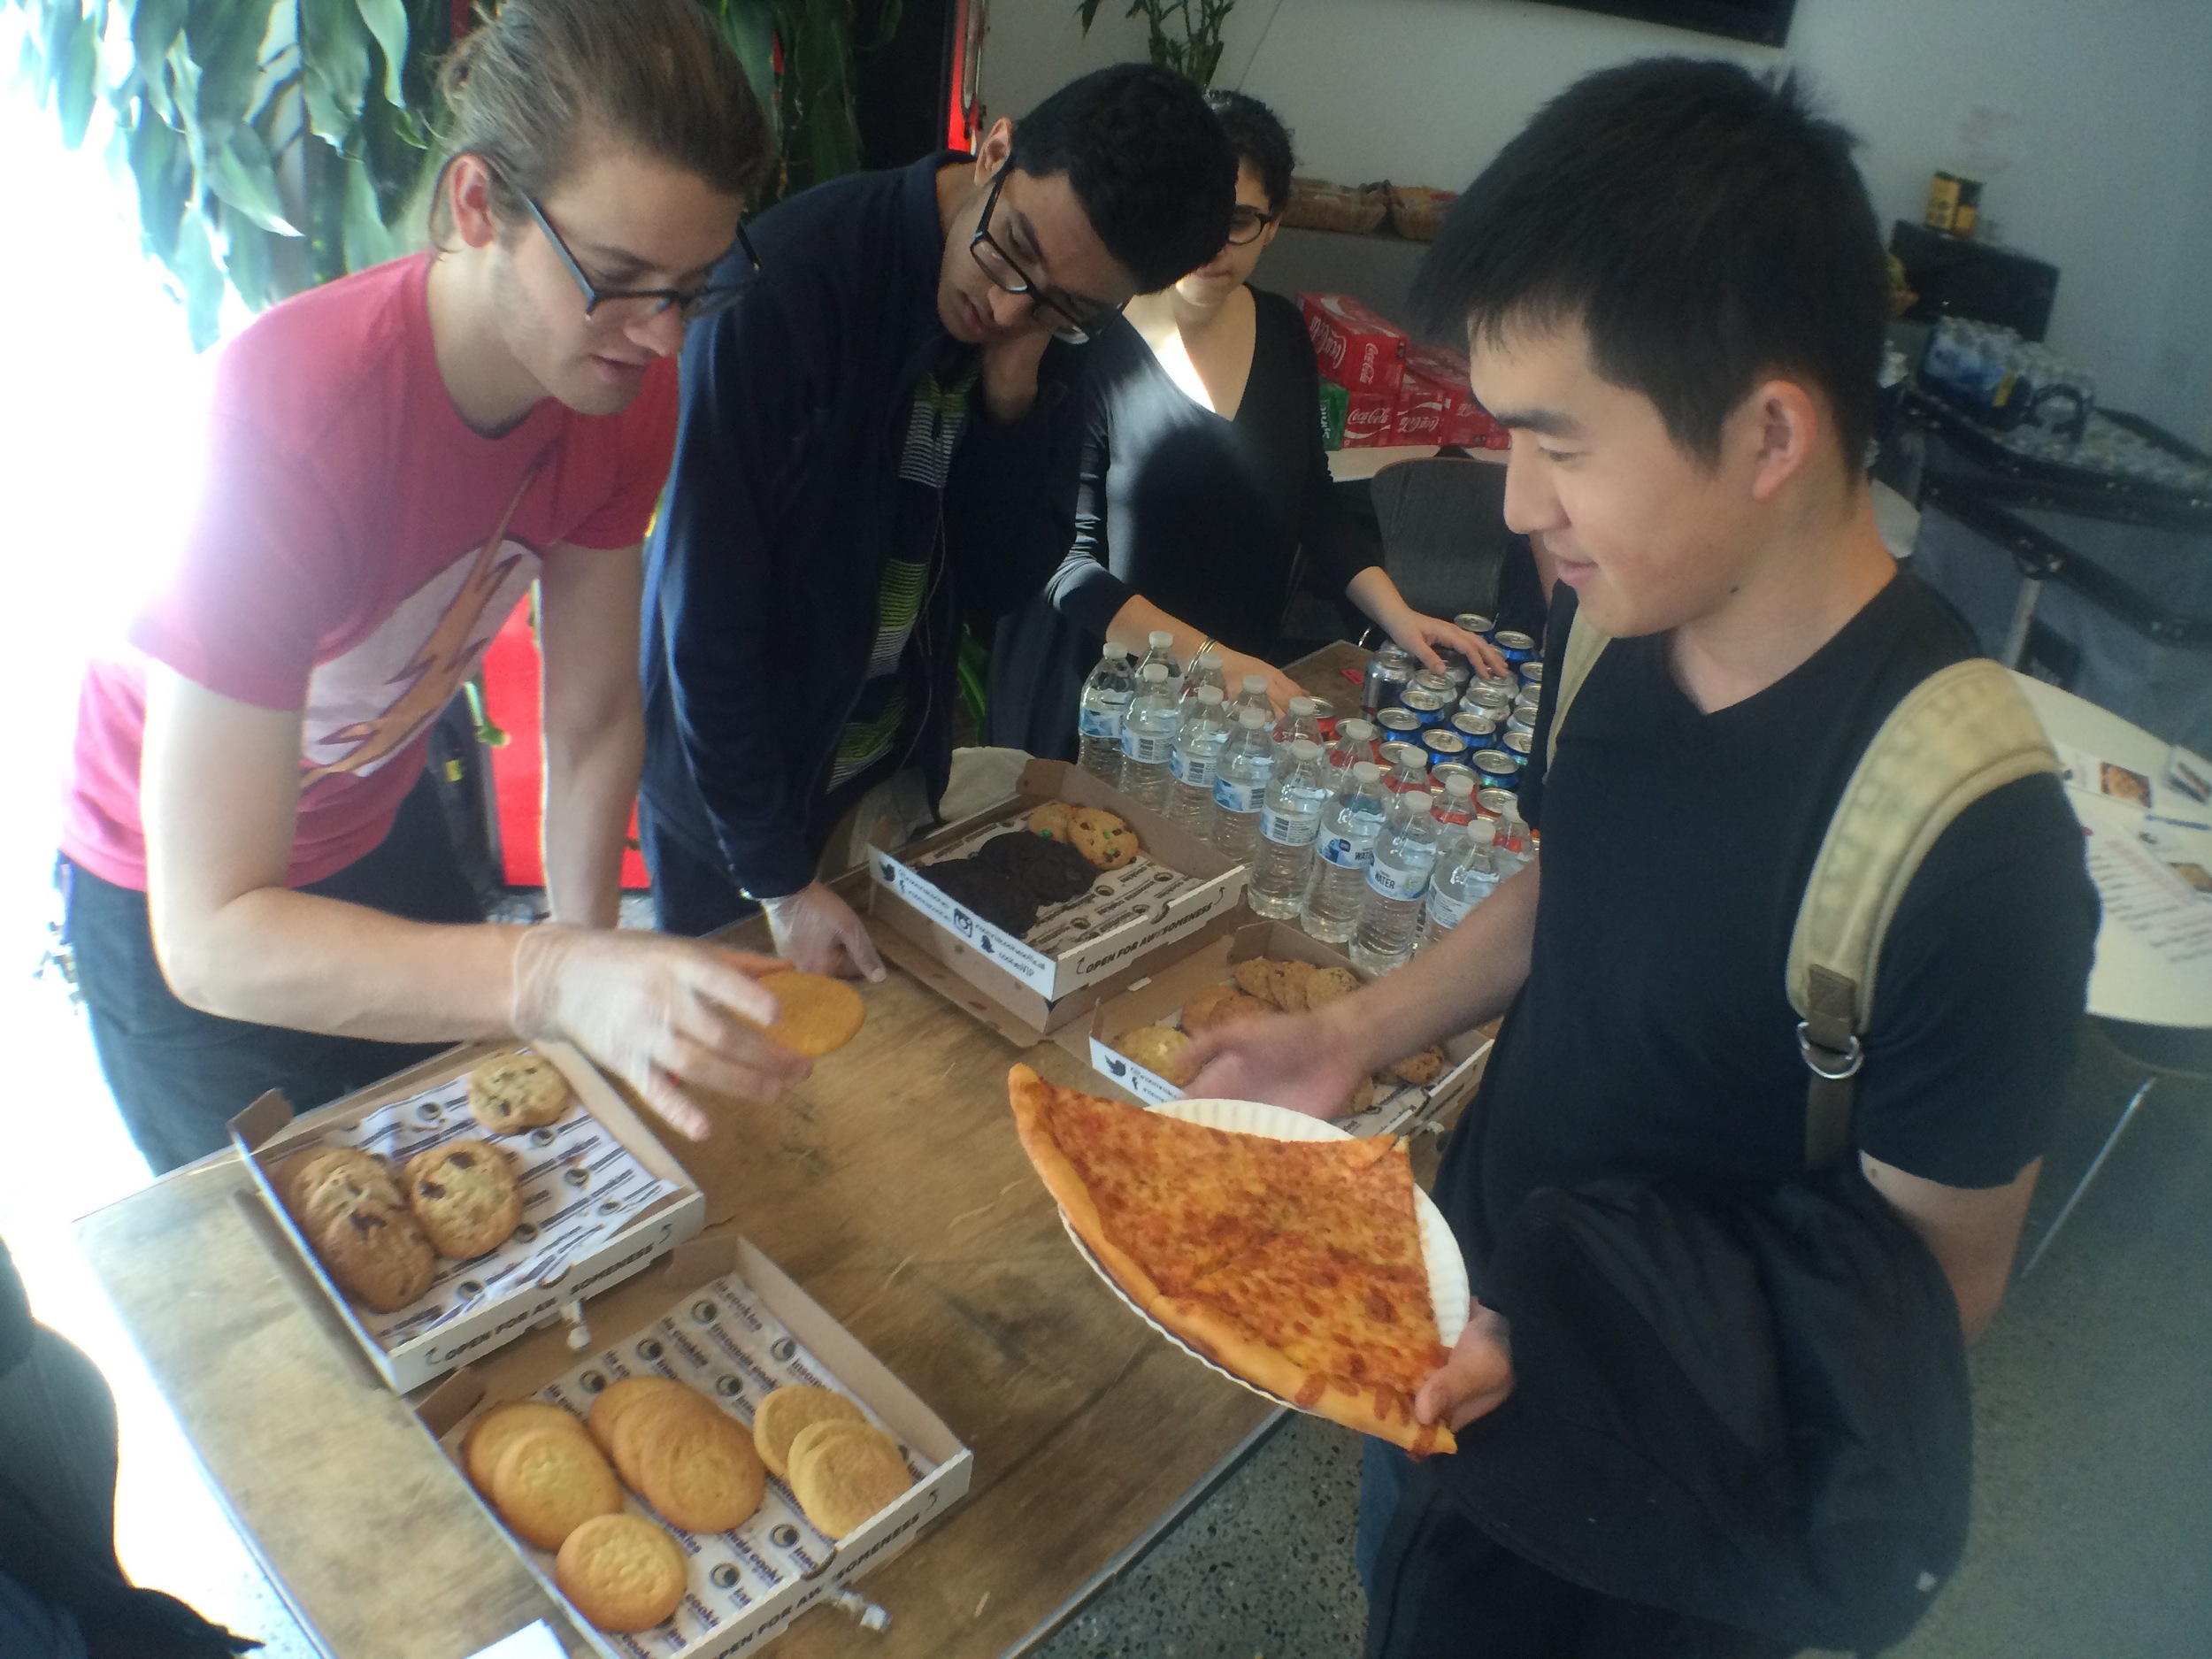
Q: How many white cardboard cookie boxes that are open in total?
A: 4